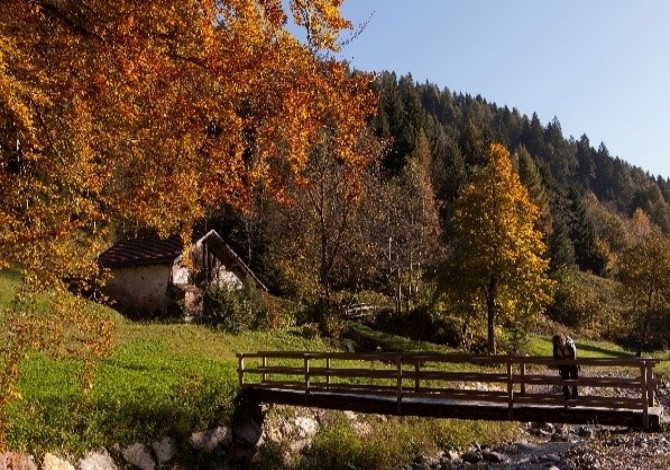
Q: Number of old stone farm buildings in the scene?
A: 1